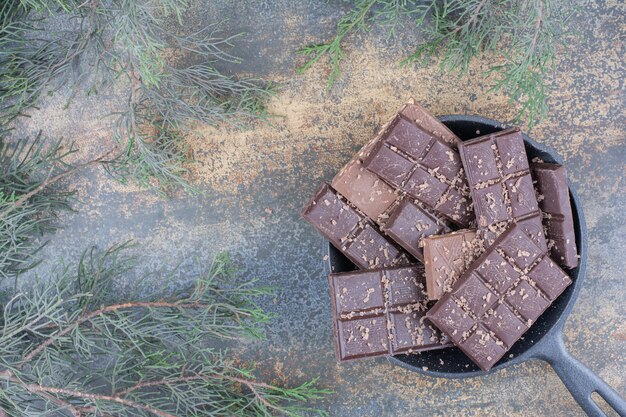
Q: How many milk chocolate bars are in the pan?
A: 2